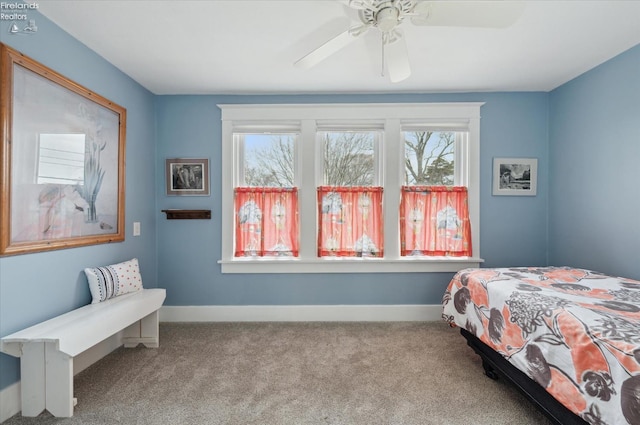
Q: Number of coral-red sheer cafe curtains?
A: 3